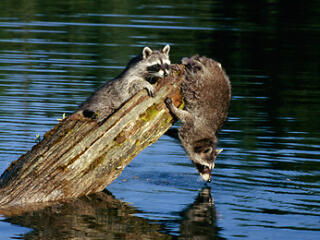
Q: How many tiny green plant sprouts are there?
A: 2